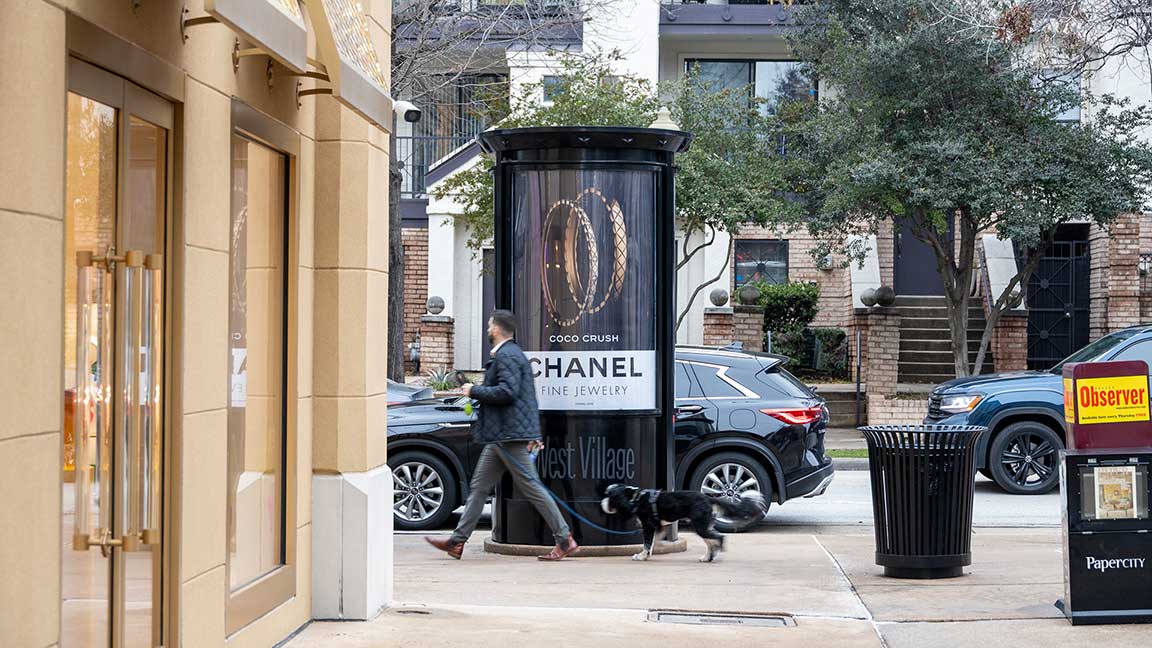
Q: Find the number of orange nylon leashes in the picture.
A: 0